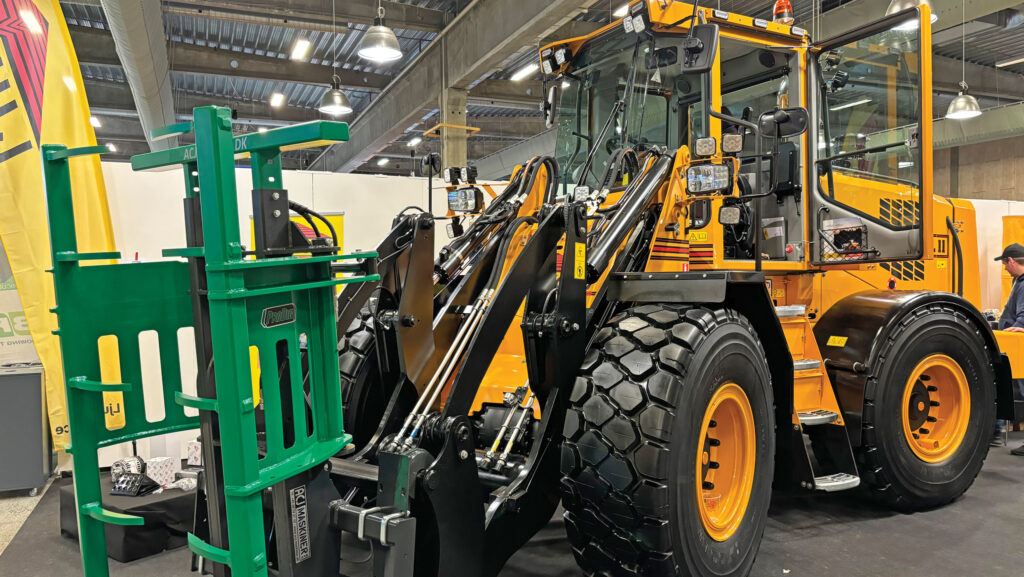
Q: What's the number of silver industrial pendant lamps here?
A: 4